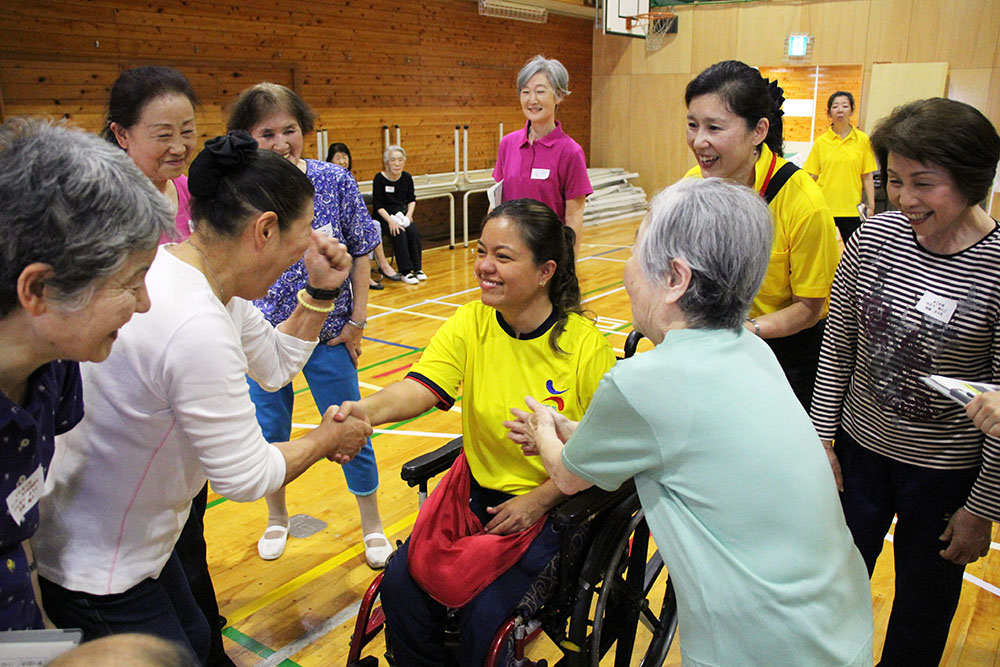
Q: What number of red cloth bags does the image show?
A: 1